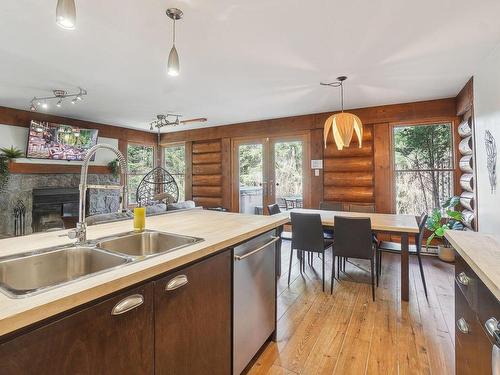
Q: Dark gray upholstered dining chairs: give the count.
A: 6